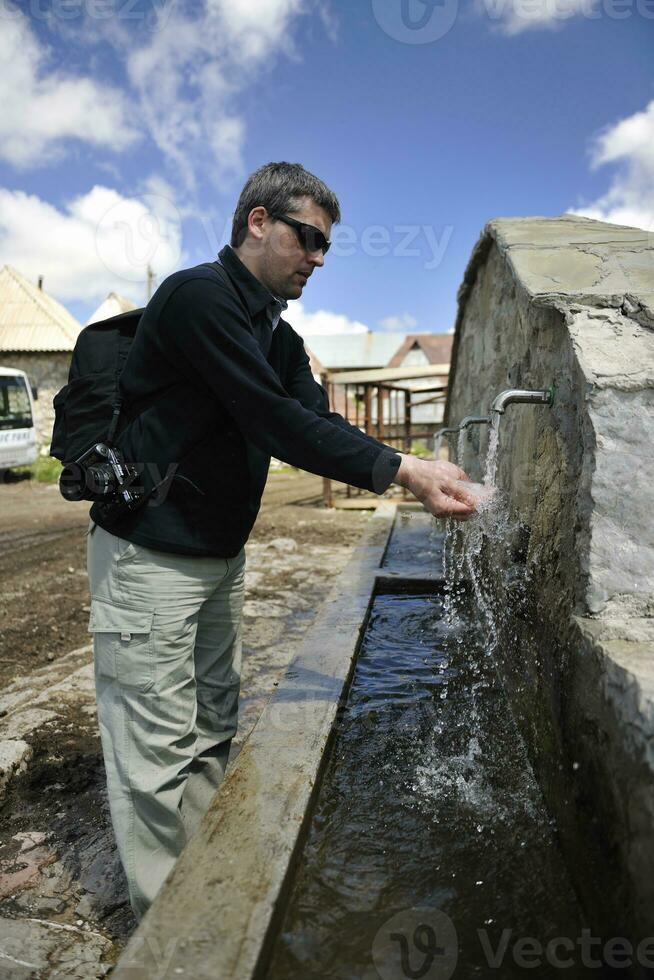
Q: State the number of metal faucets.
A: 3